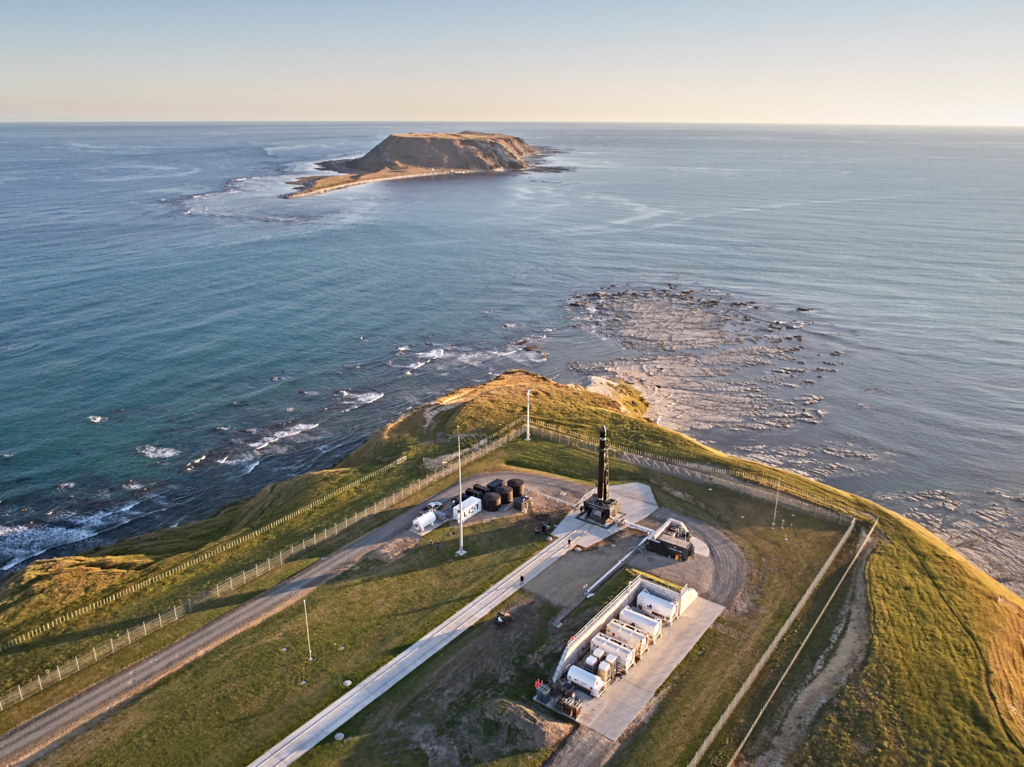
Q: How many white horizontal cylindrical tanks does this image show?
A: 6